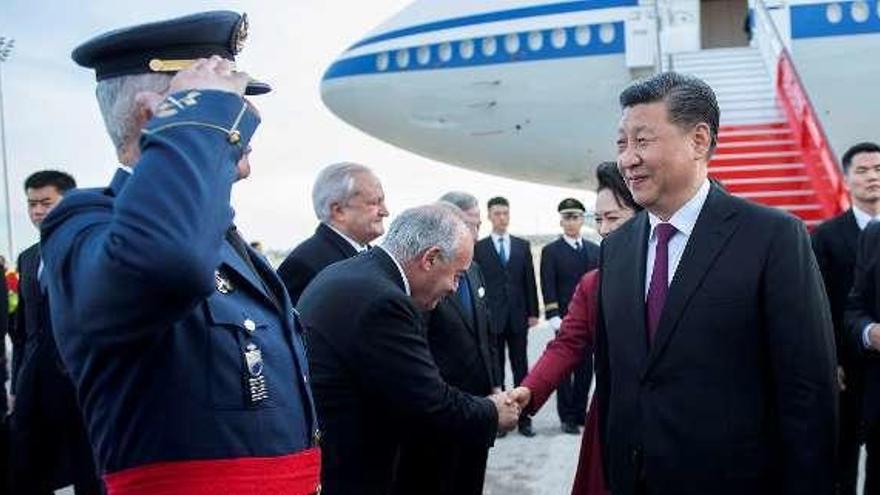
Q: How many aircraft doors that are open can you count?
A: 1